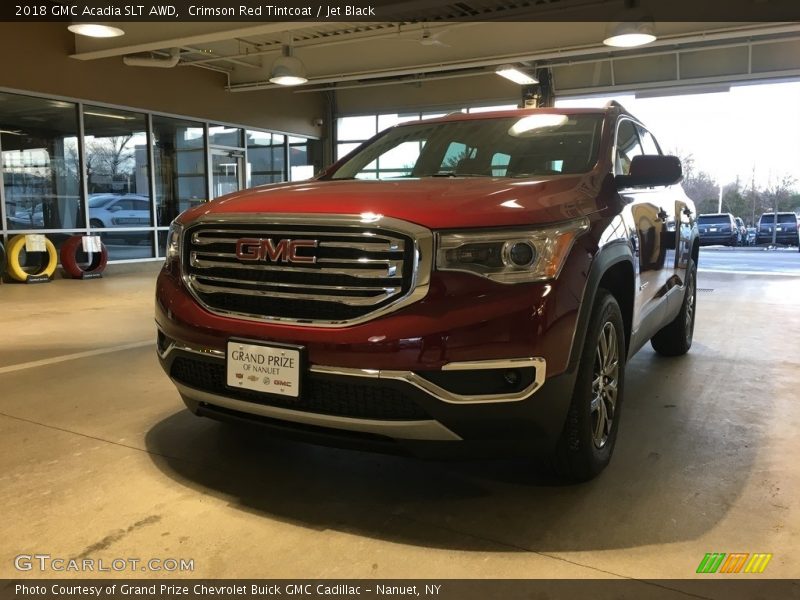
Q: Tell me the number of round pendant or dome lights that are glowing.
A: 3